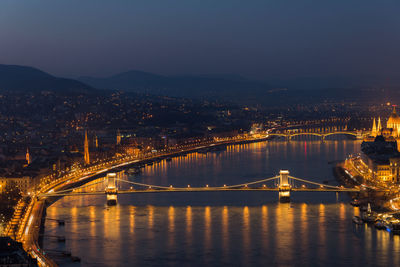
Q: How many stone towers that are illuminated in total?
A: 2